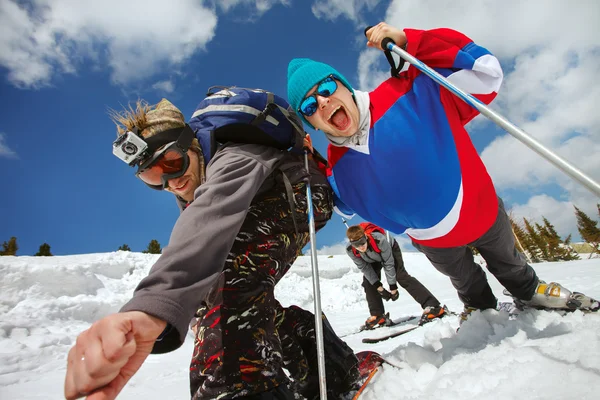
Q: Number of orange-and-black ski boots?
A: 2